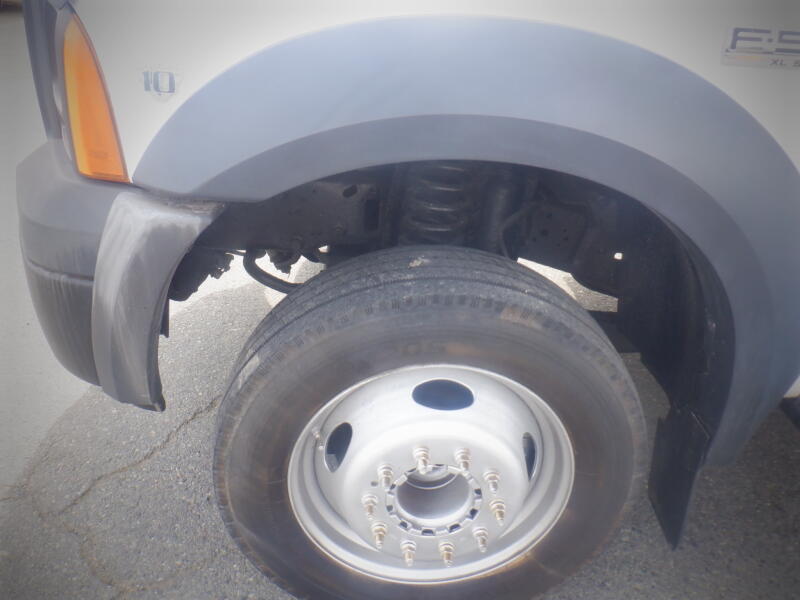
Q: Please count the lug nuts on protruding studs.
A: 10